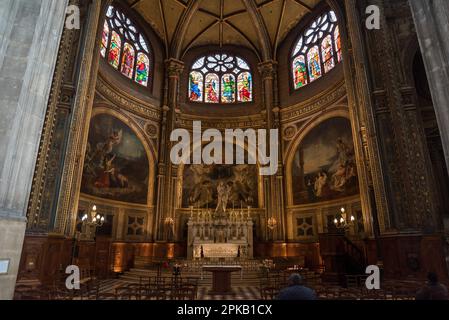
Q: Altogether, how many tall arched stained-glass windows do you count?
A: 3